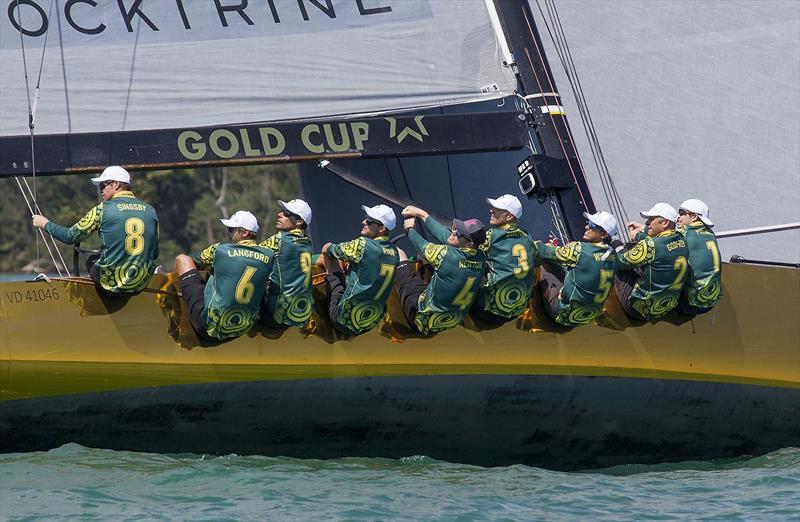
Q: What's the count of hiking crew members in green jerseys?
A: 9